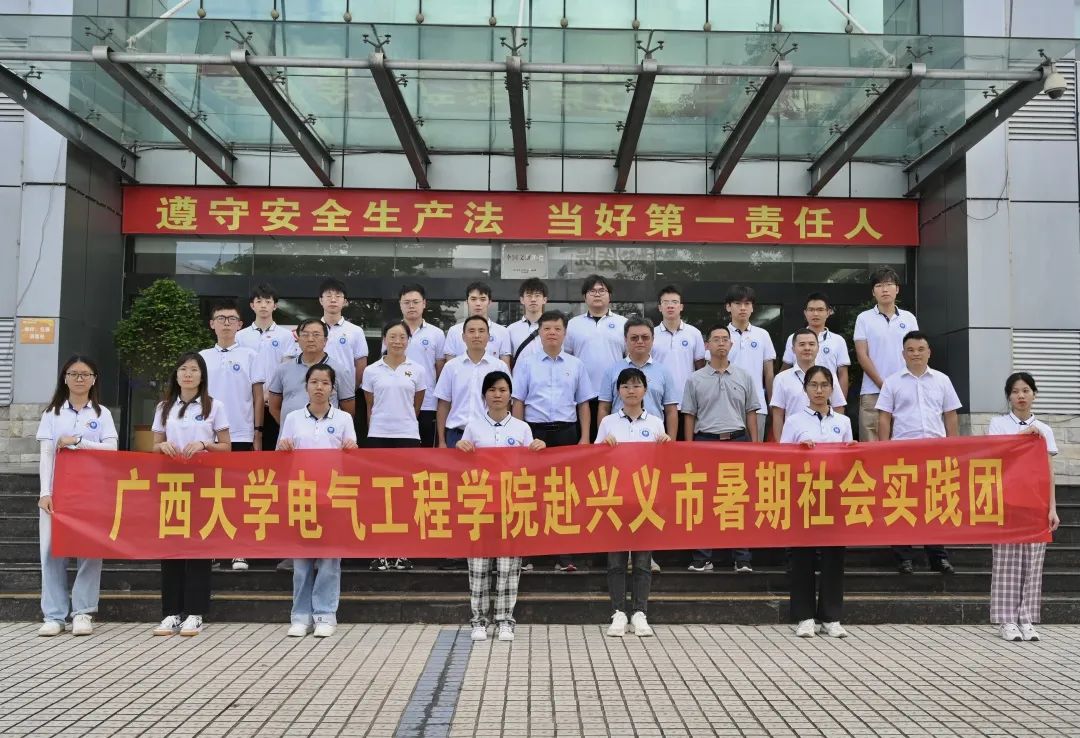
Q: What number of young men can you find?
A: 11